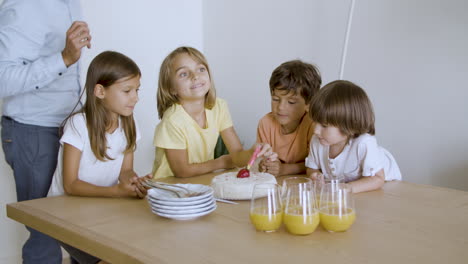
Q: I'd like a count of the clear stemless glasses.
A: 5